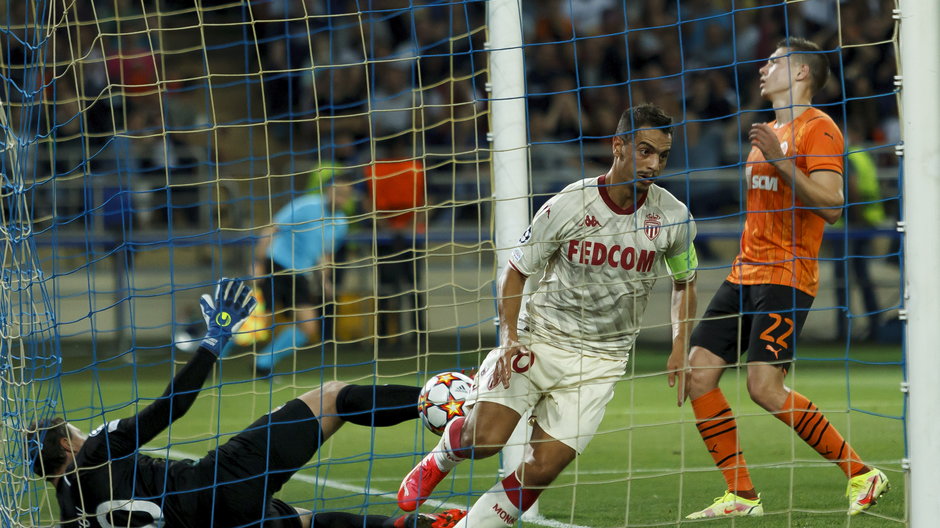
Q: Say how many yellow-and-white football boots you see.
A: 2